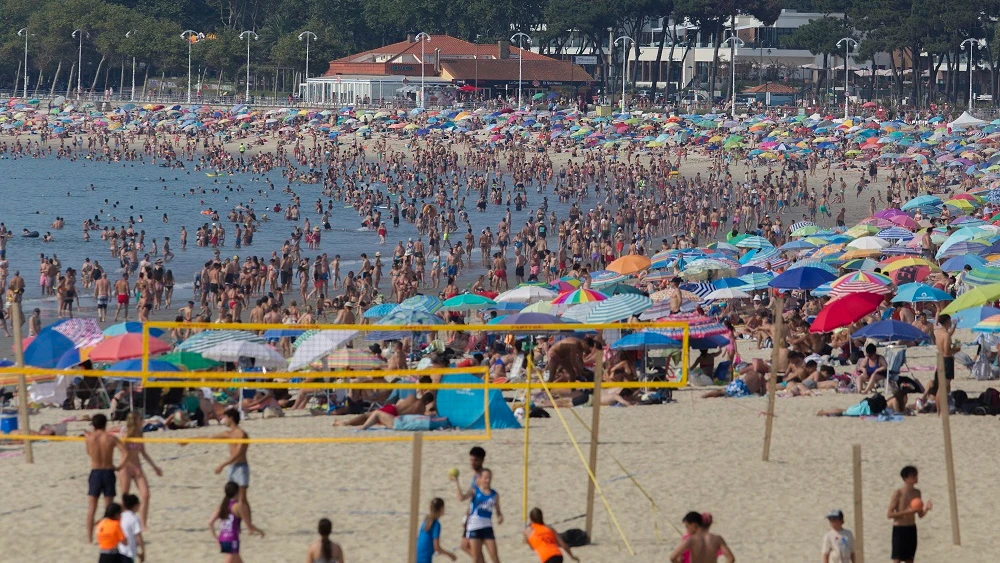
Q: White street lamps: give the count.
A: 12